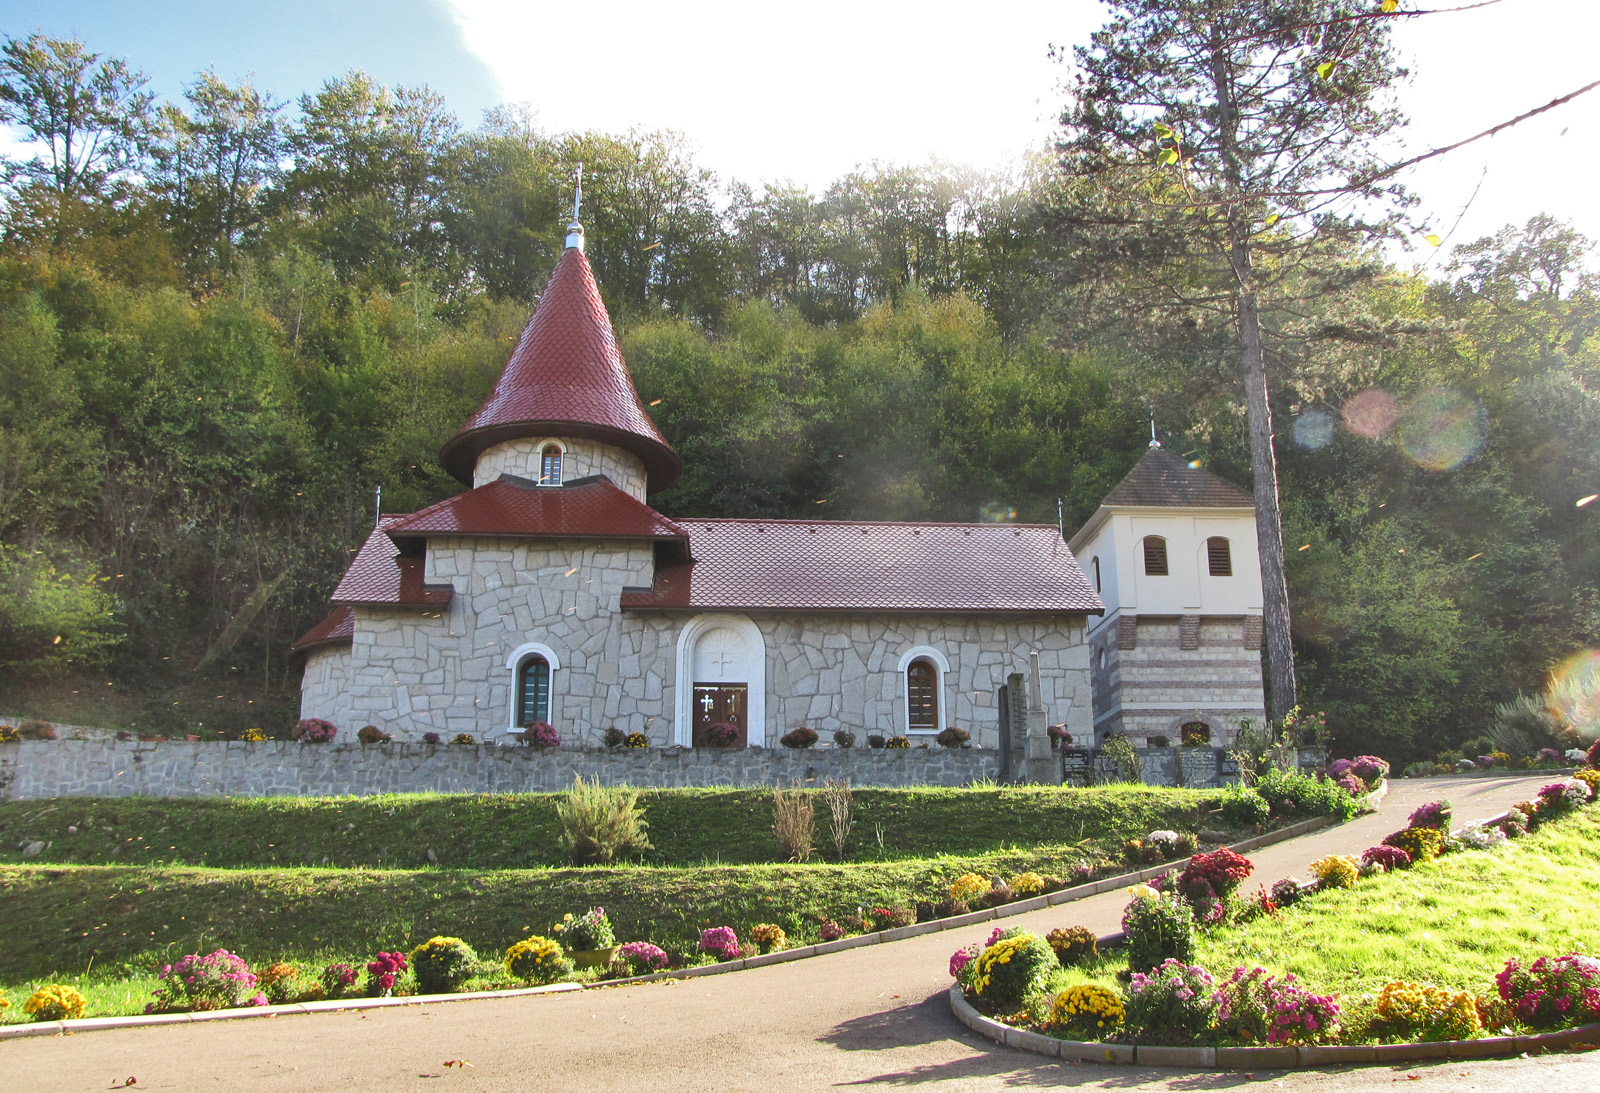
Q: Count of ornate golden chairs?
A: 0